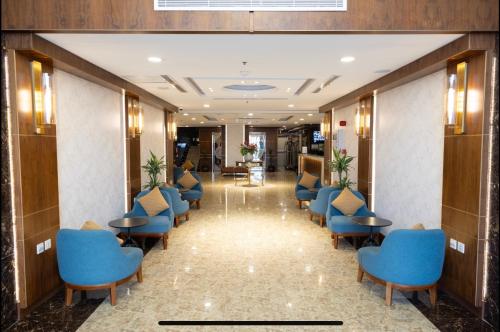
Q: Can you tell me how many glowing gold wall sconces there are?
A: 6